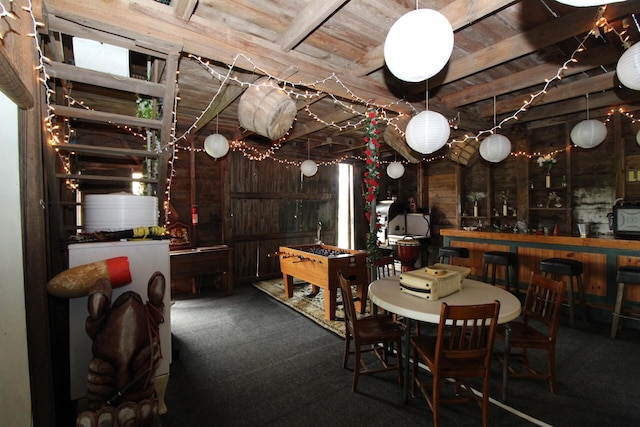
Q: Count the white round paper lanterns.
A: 9